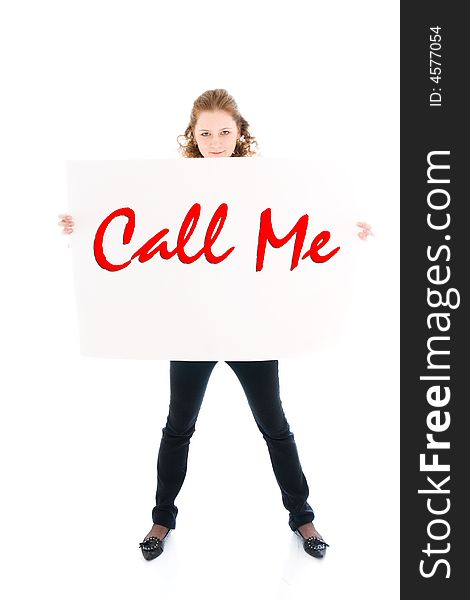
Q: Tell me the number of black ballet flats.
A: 2